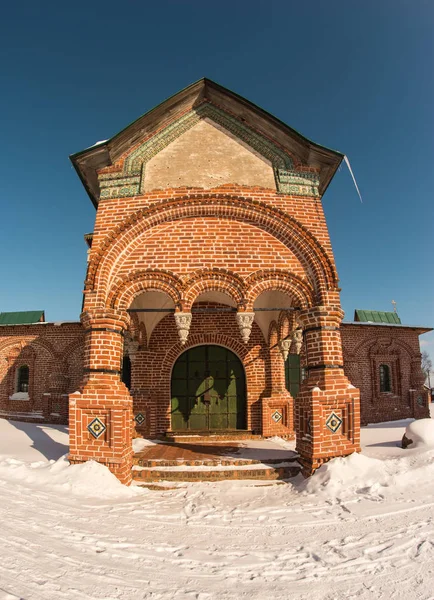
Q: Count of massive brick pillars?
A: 2